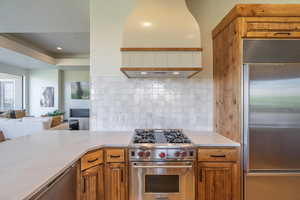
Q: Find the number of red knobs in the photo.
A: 5